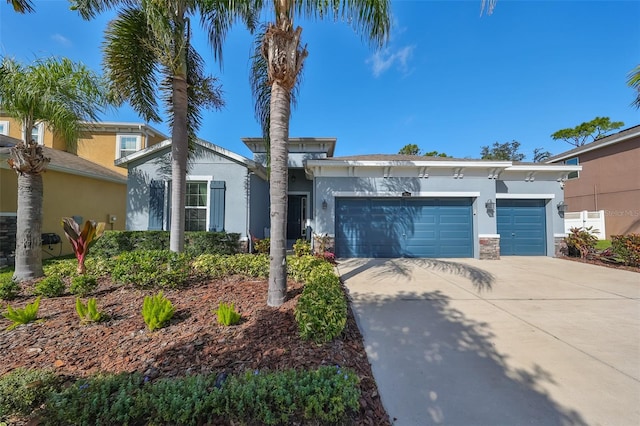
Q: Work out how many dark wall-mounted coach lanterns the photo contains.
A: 3